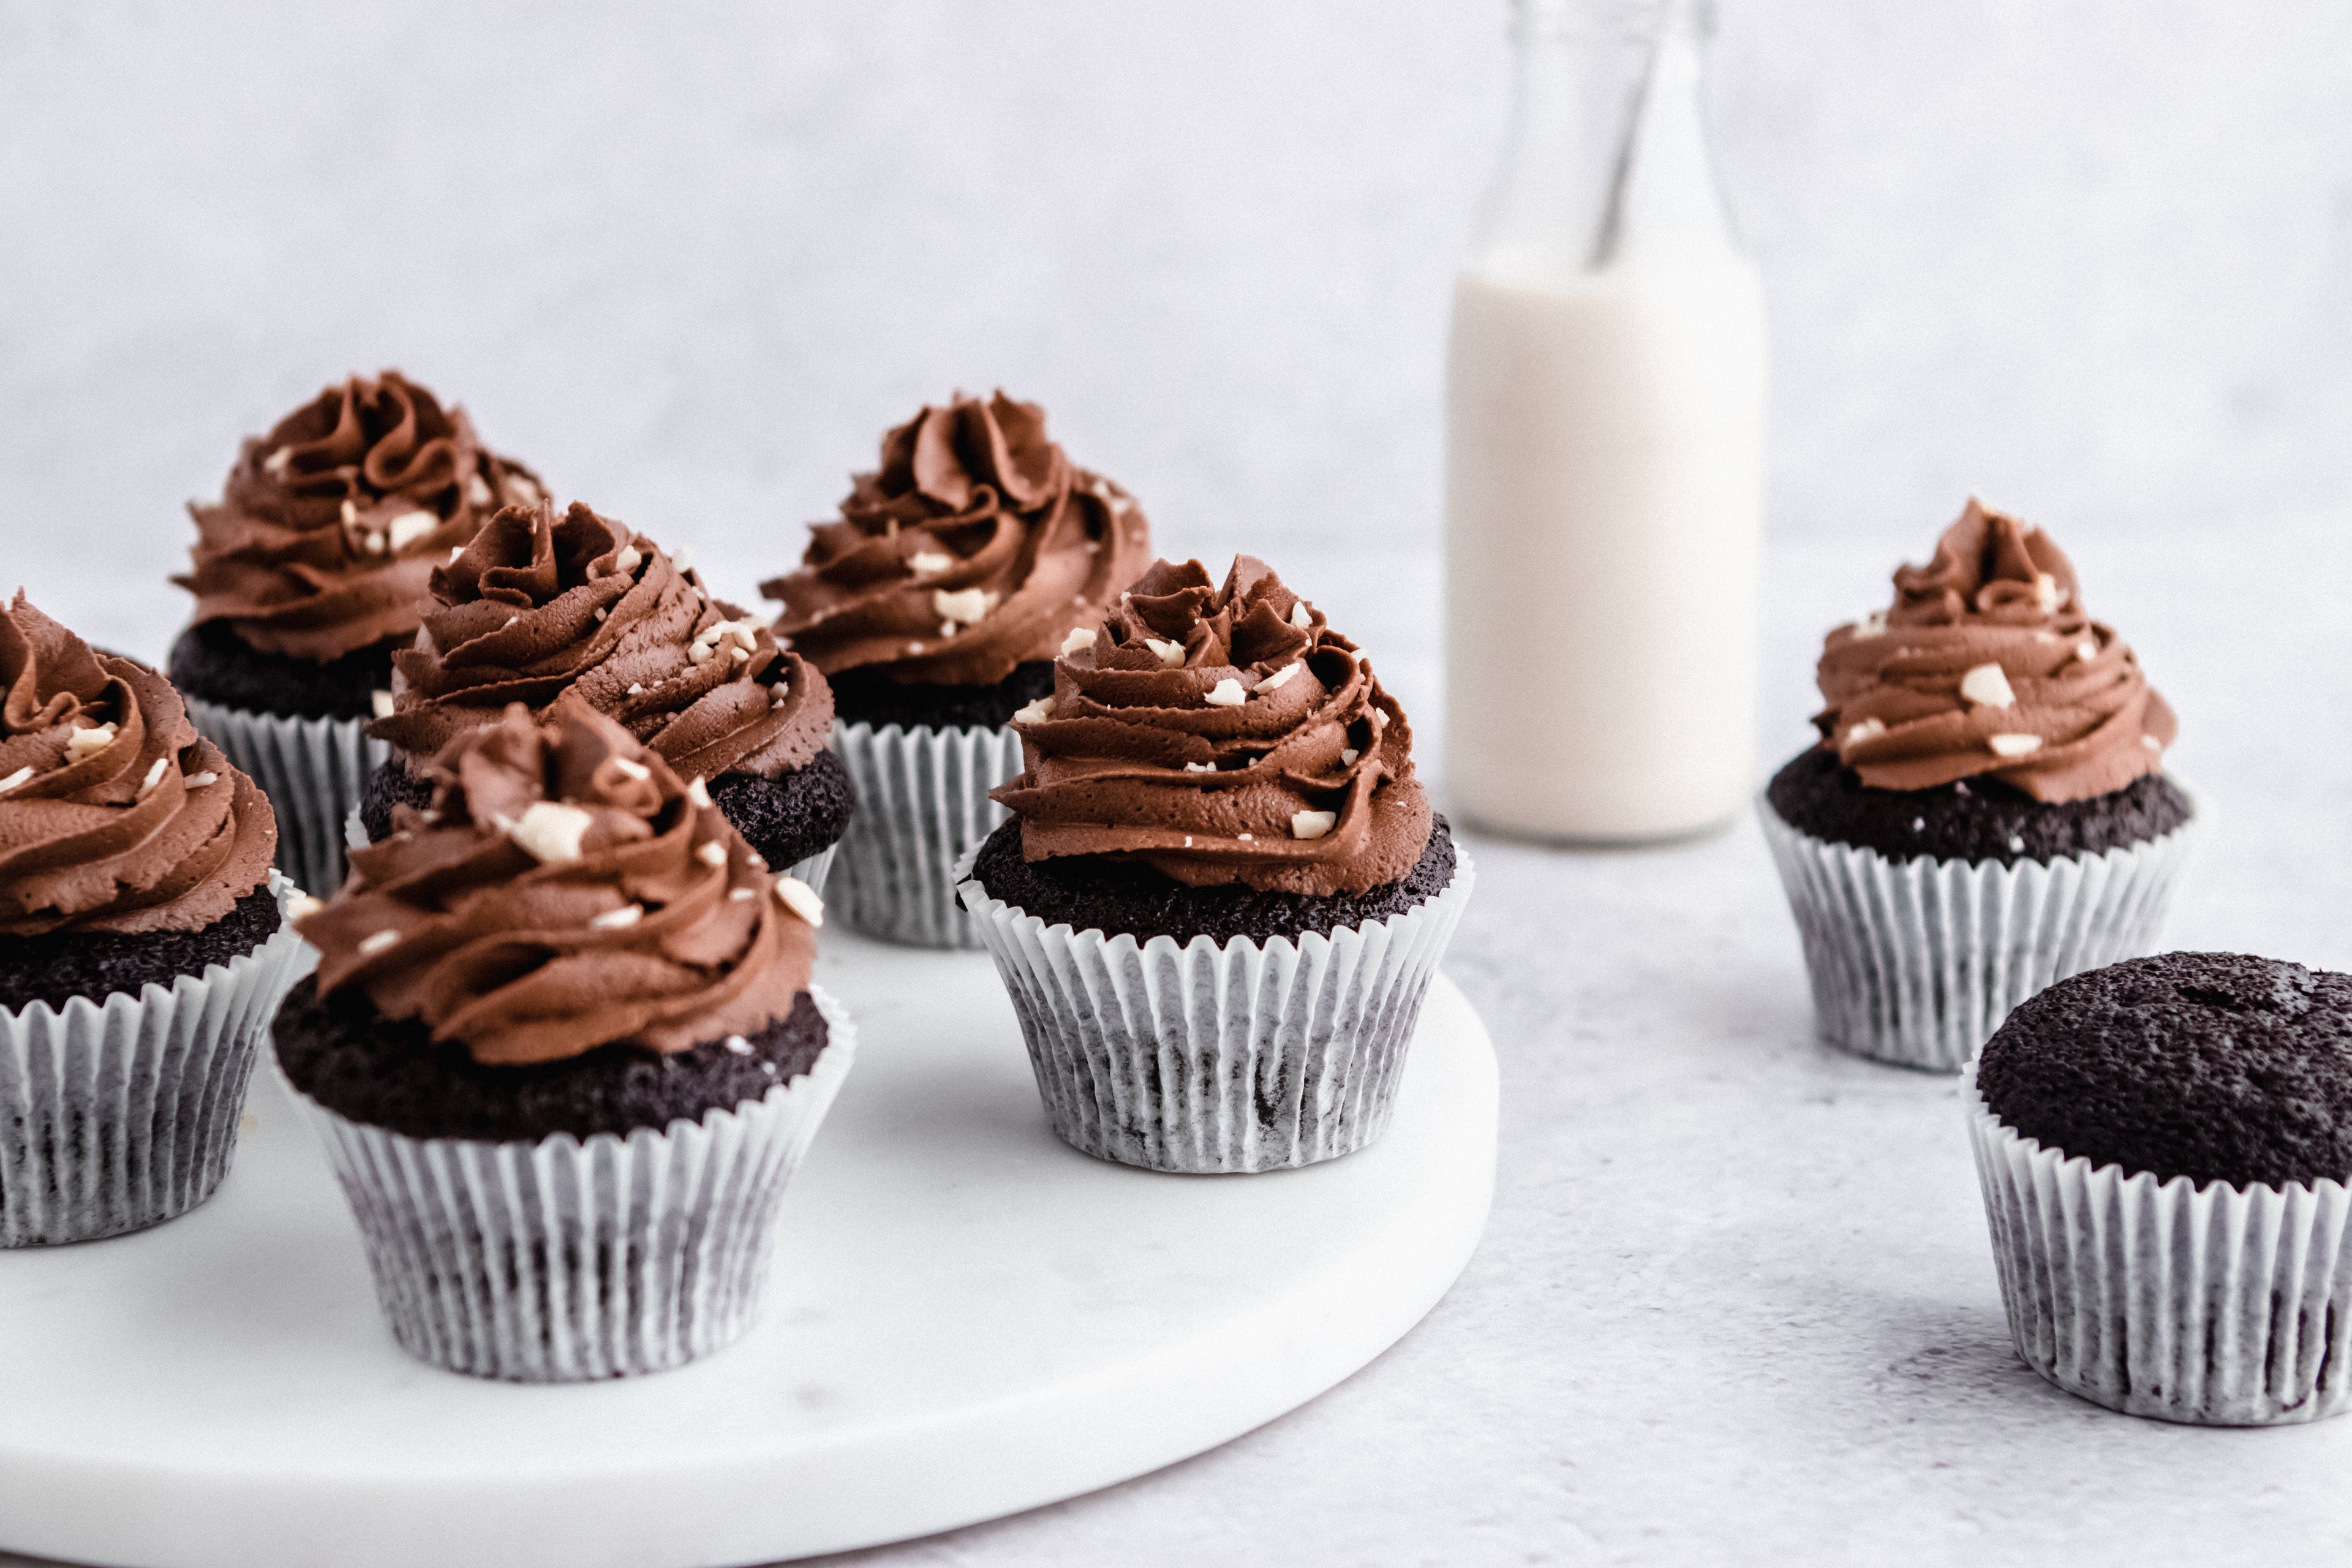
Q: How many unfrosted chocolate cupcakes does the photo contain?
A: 1